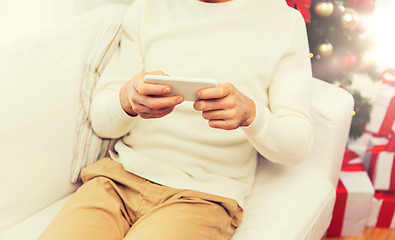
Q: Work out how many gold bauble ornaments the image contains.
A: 3